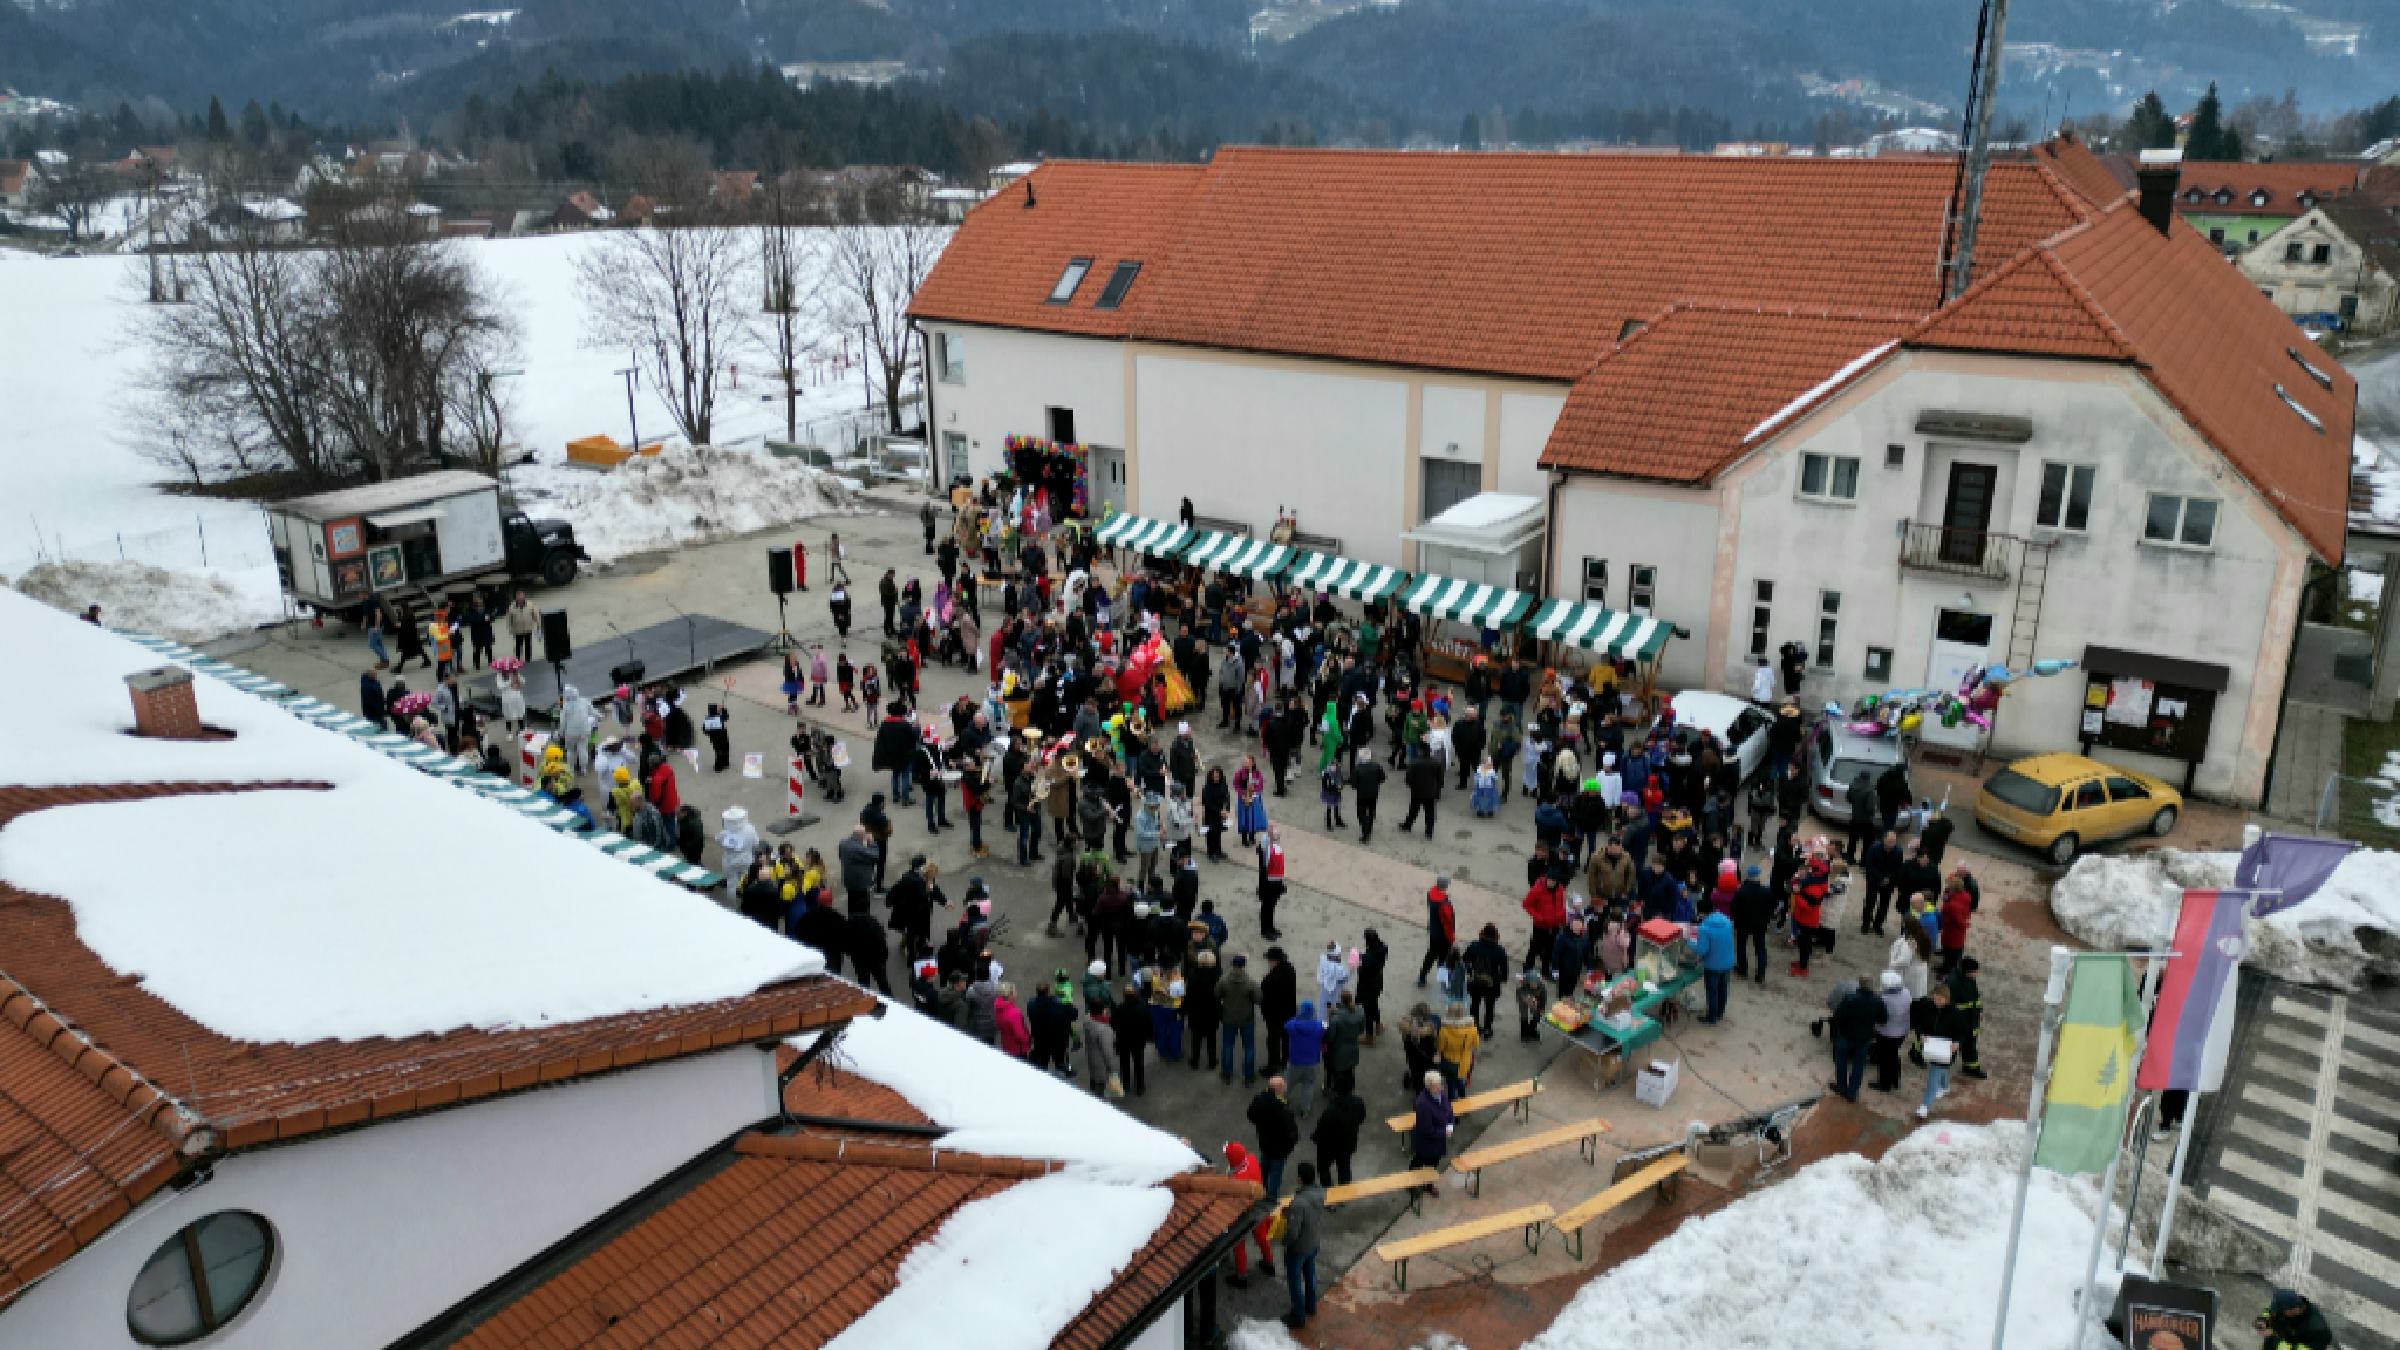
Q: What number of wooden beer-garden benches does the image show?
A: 5